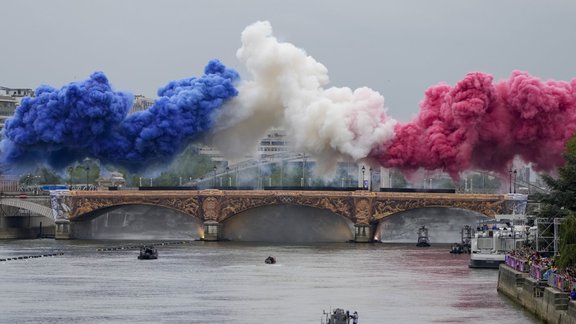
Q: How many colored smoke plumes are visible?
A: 3